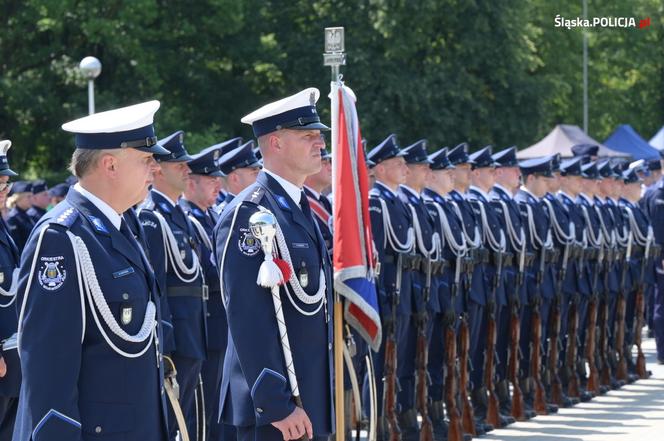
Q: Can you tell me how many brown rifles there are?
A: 13